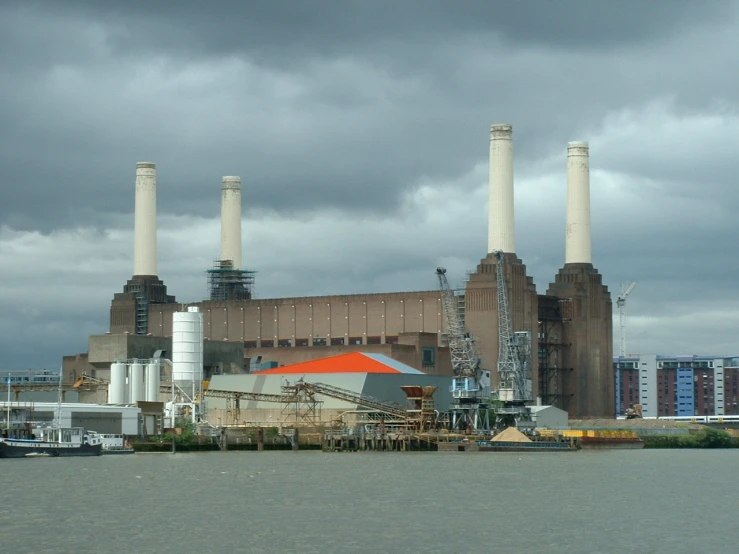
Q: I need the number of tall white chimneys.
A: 4